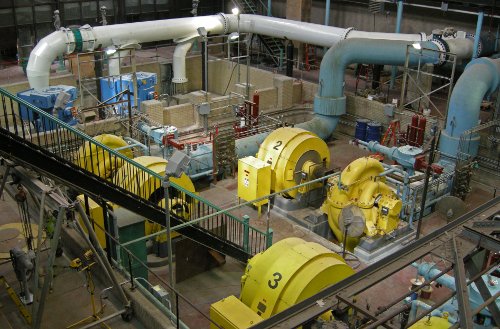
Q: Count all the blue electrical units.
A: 2